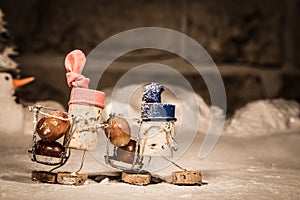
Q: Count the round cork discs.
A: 4